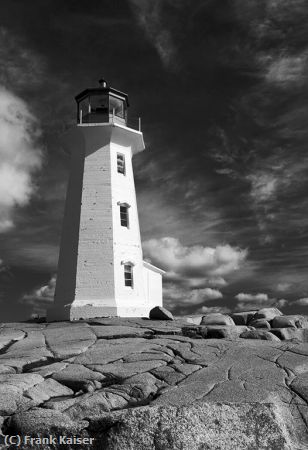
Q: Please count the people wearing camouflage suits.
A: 0